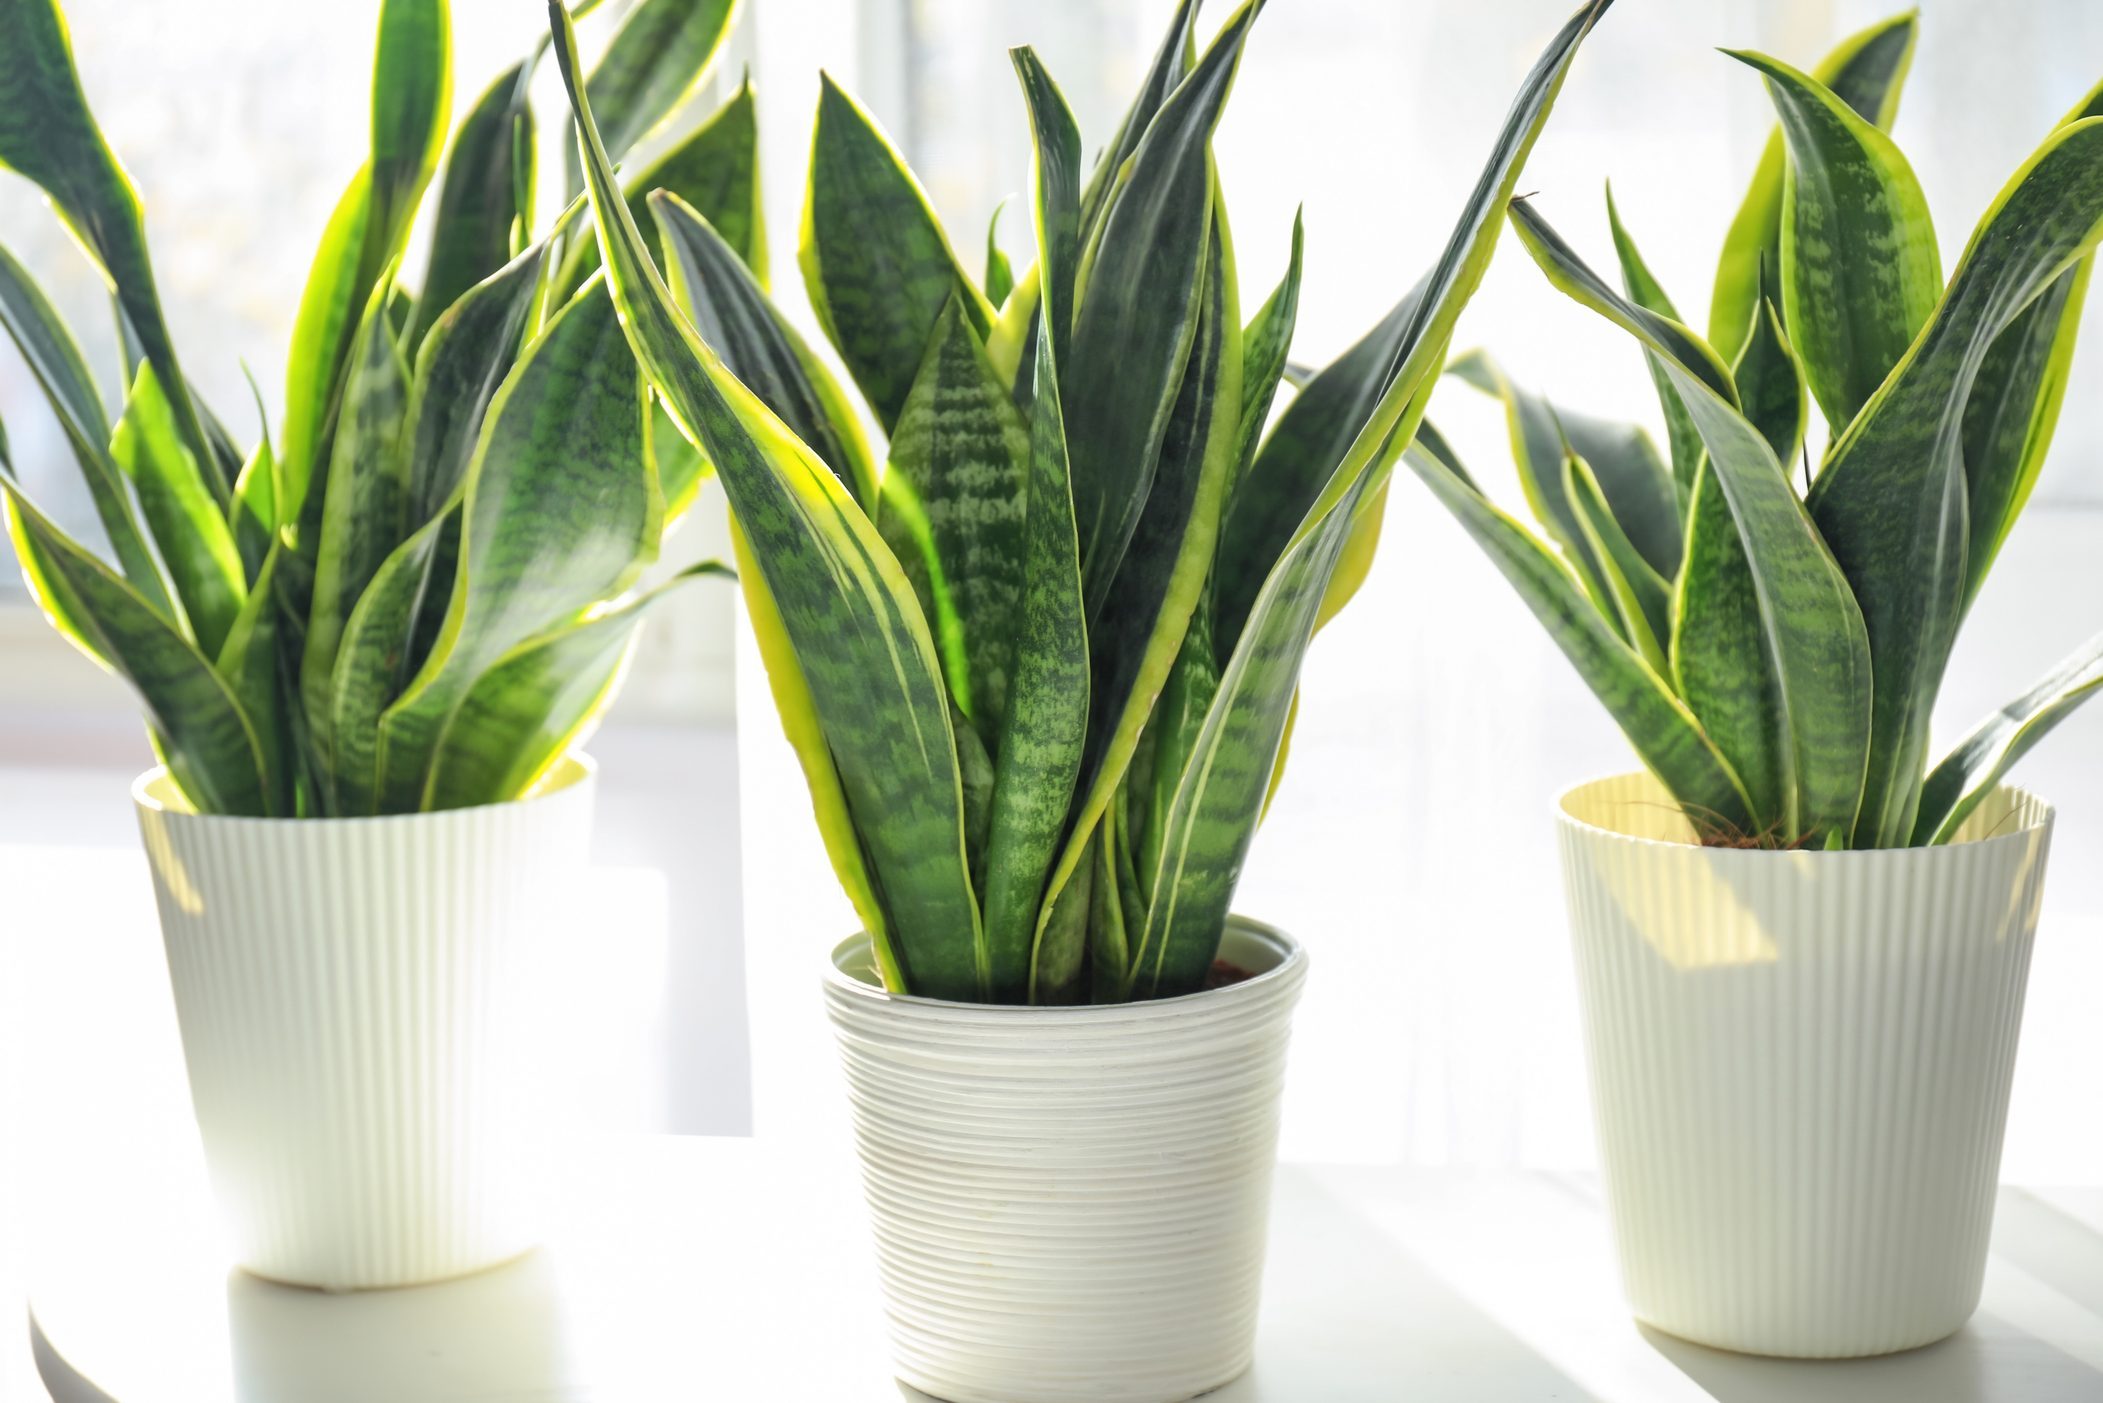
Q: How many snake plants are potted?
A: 3